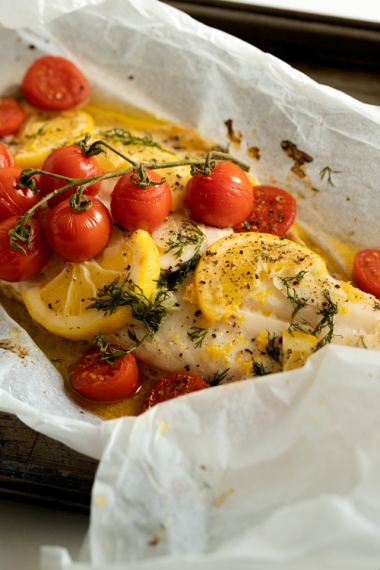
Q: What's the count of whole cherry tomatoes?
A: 6